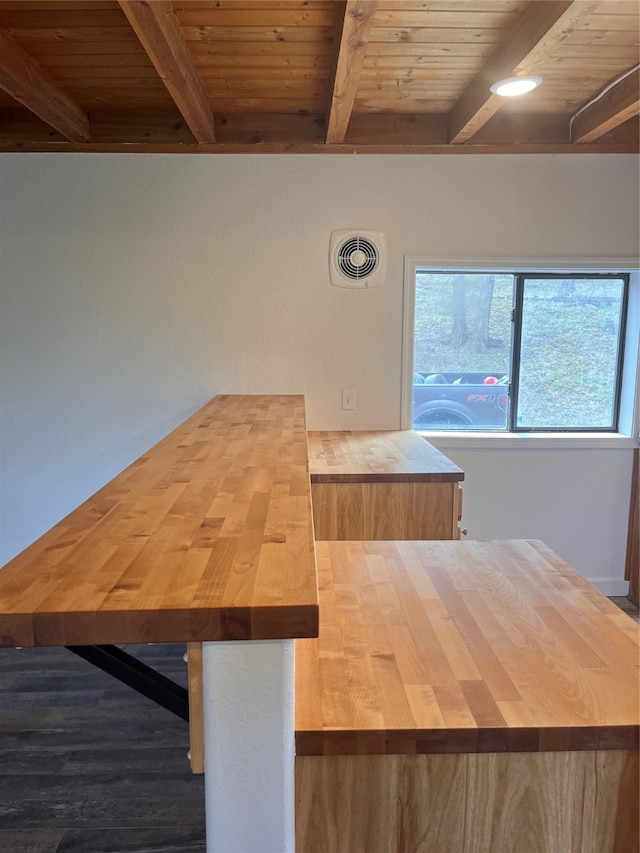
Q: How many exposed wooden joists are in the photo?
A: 5